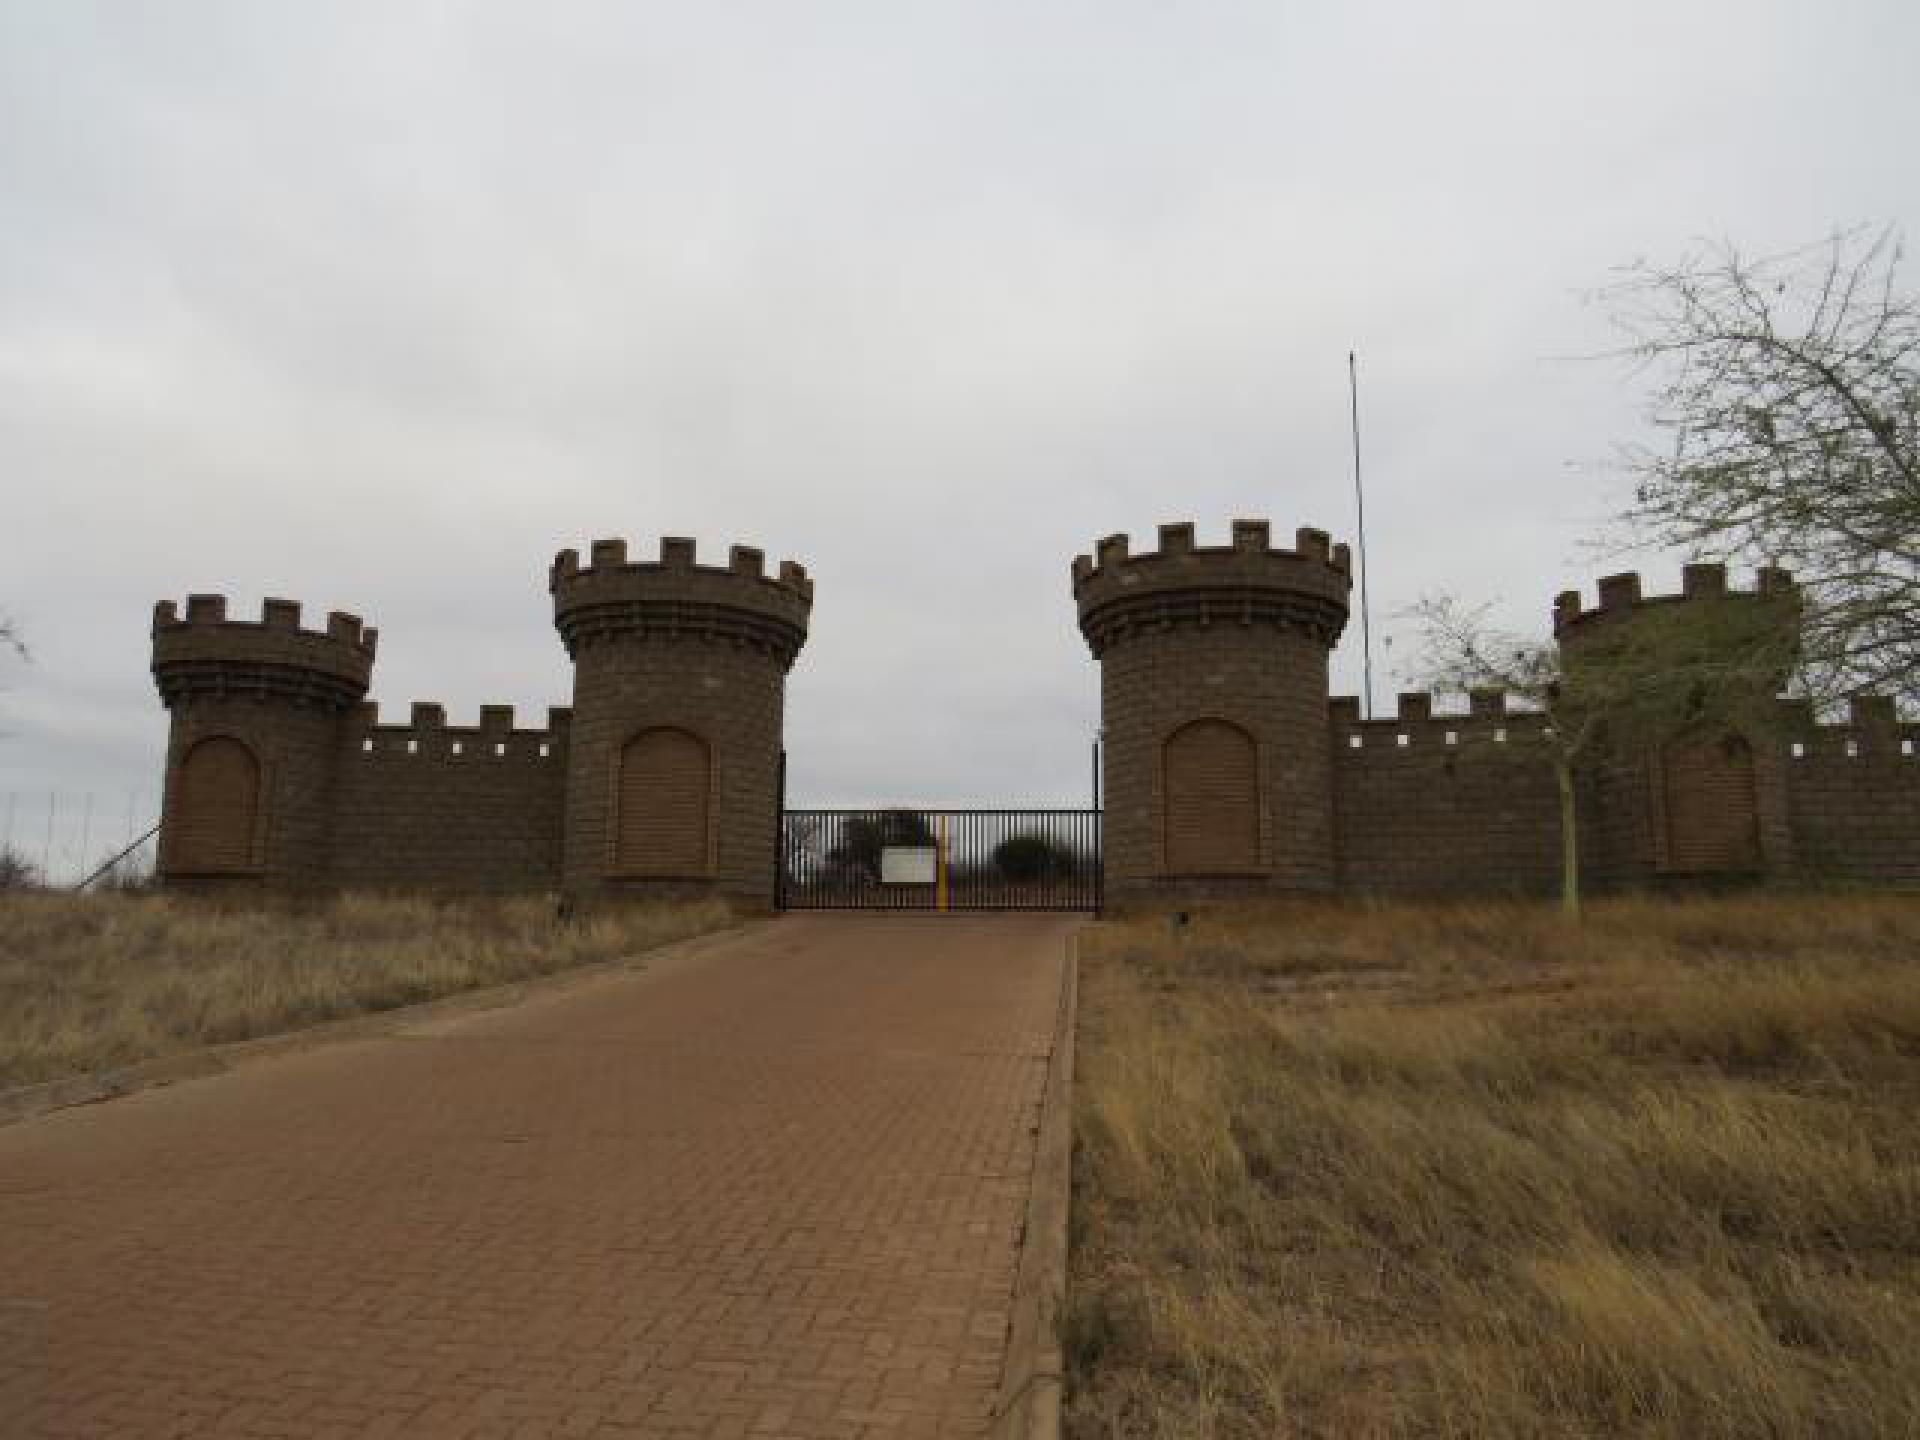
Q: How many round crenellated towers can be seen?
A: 4